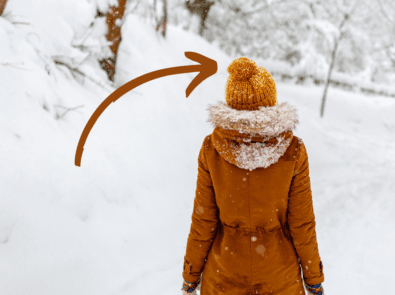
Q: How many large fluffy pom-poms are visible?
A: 1